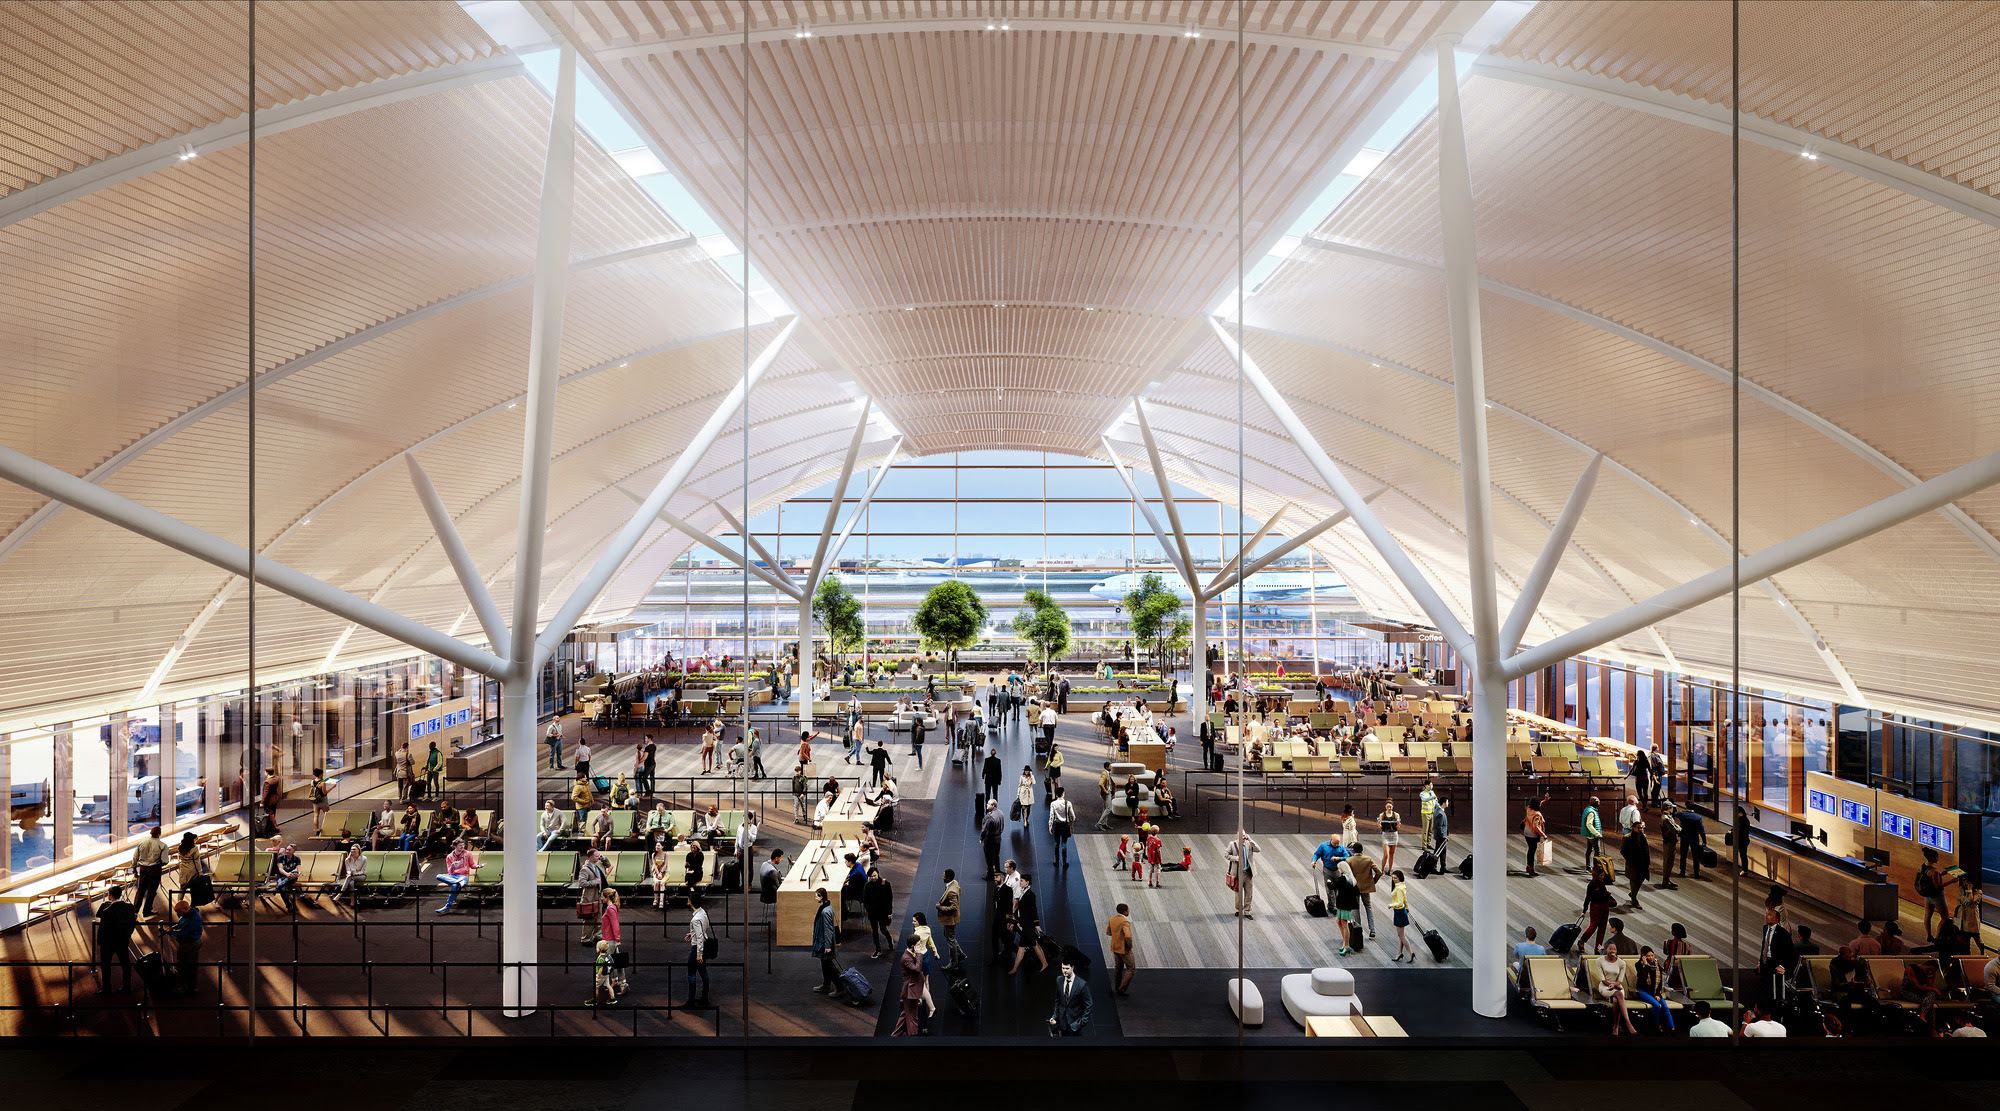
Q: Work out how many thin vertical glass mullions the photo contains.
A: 4